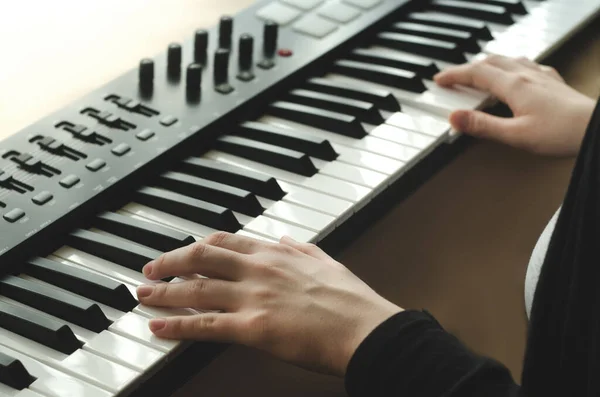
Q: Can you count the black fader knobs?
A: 8